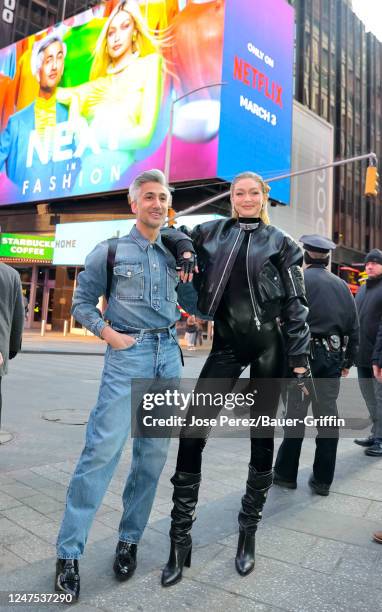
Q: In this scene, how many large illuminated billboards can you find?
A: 1